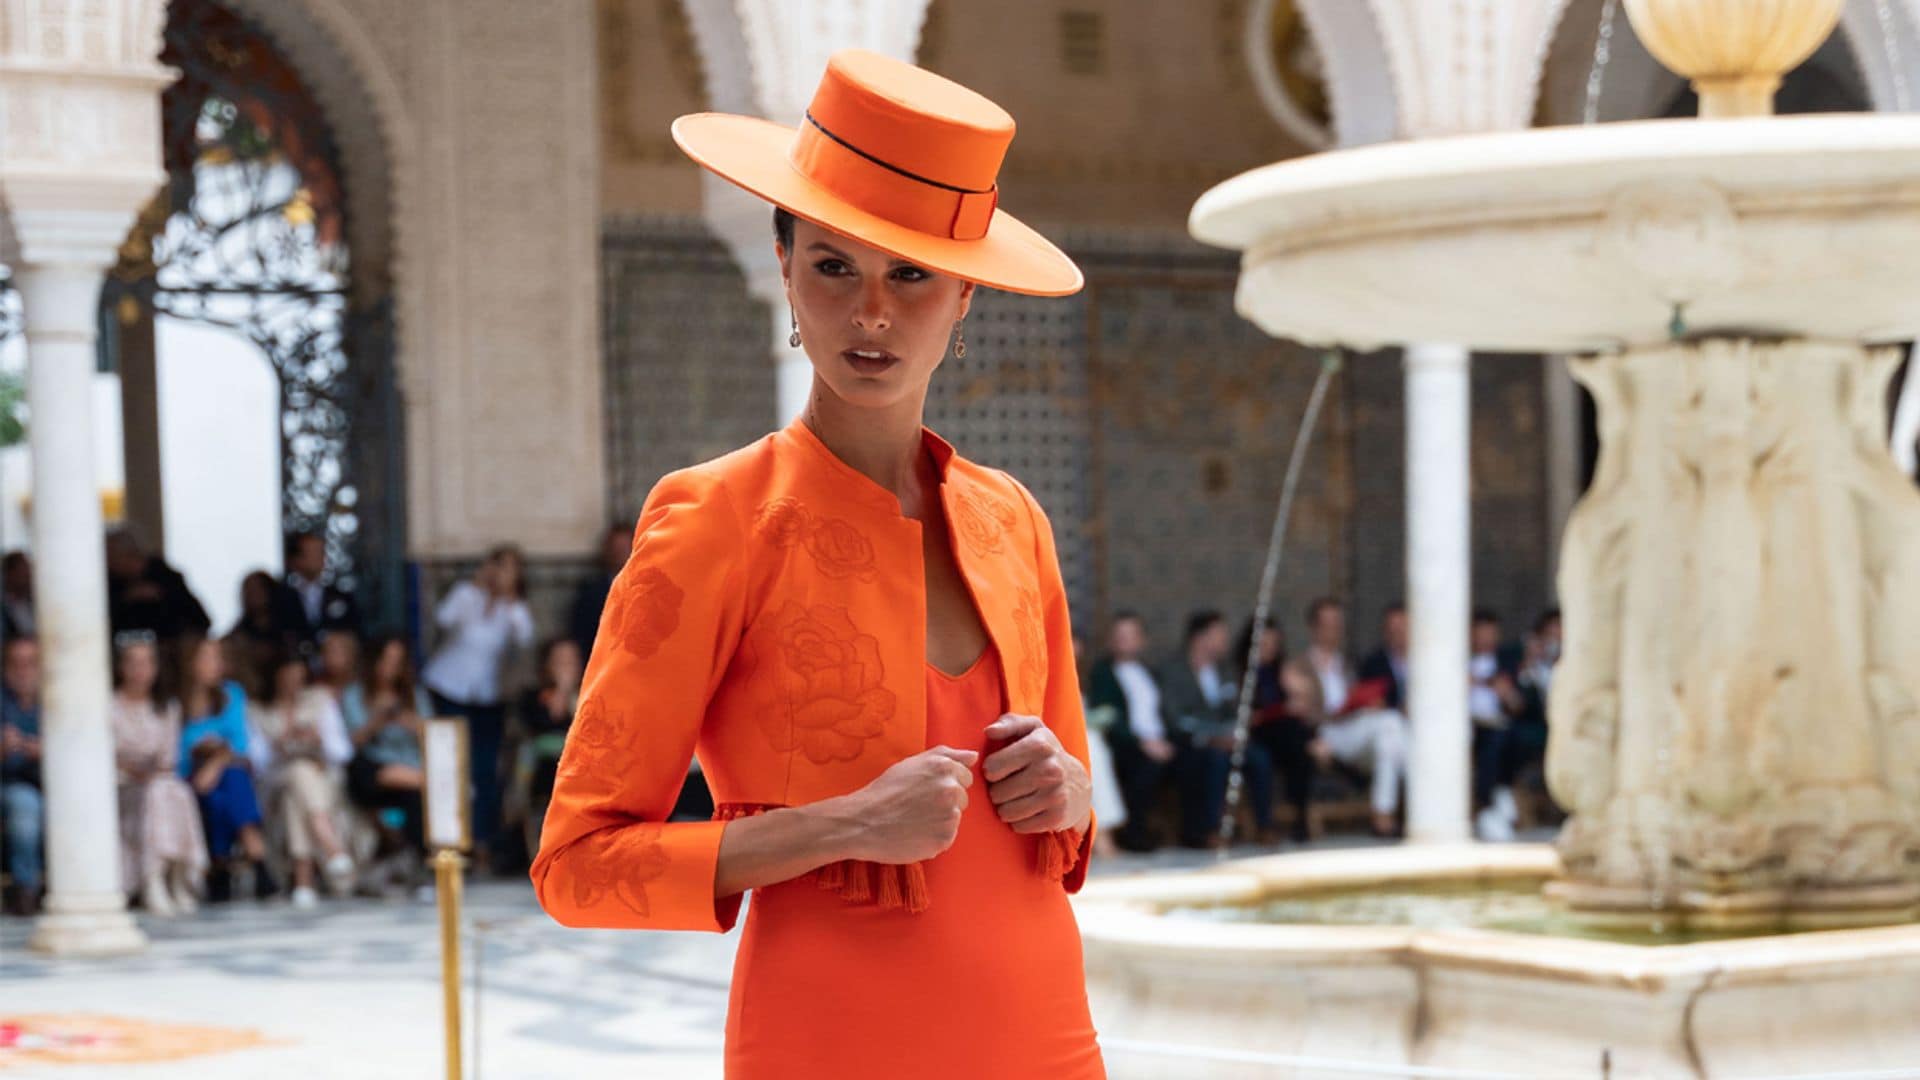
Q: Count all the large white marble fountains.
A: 1